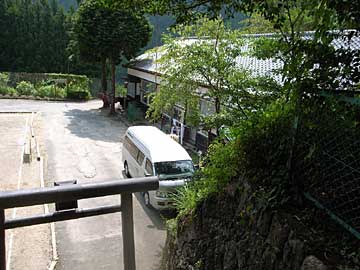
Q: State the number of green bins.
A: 1